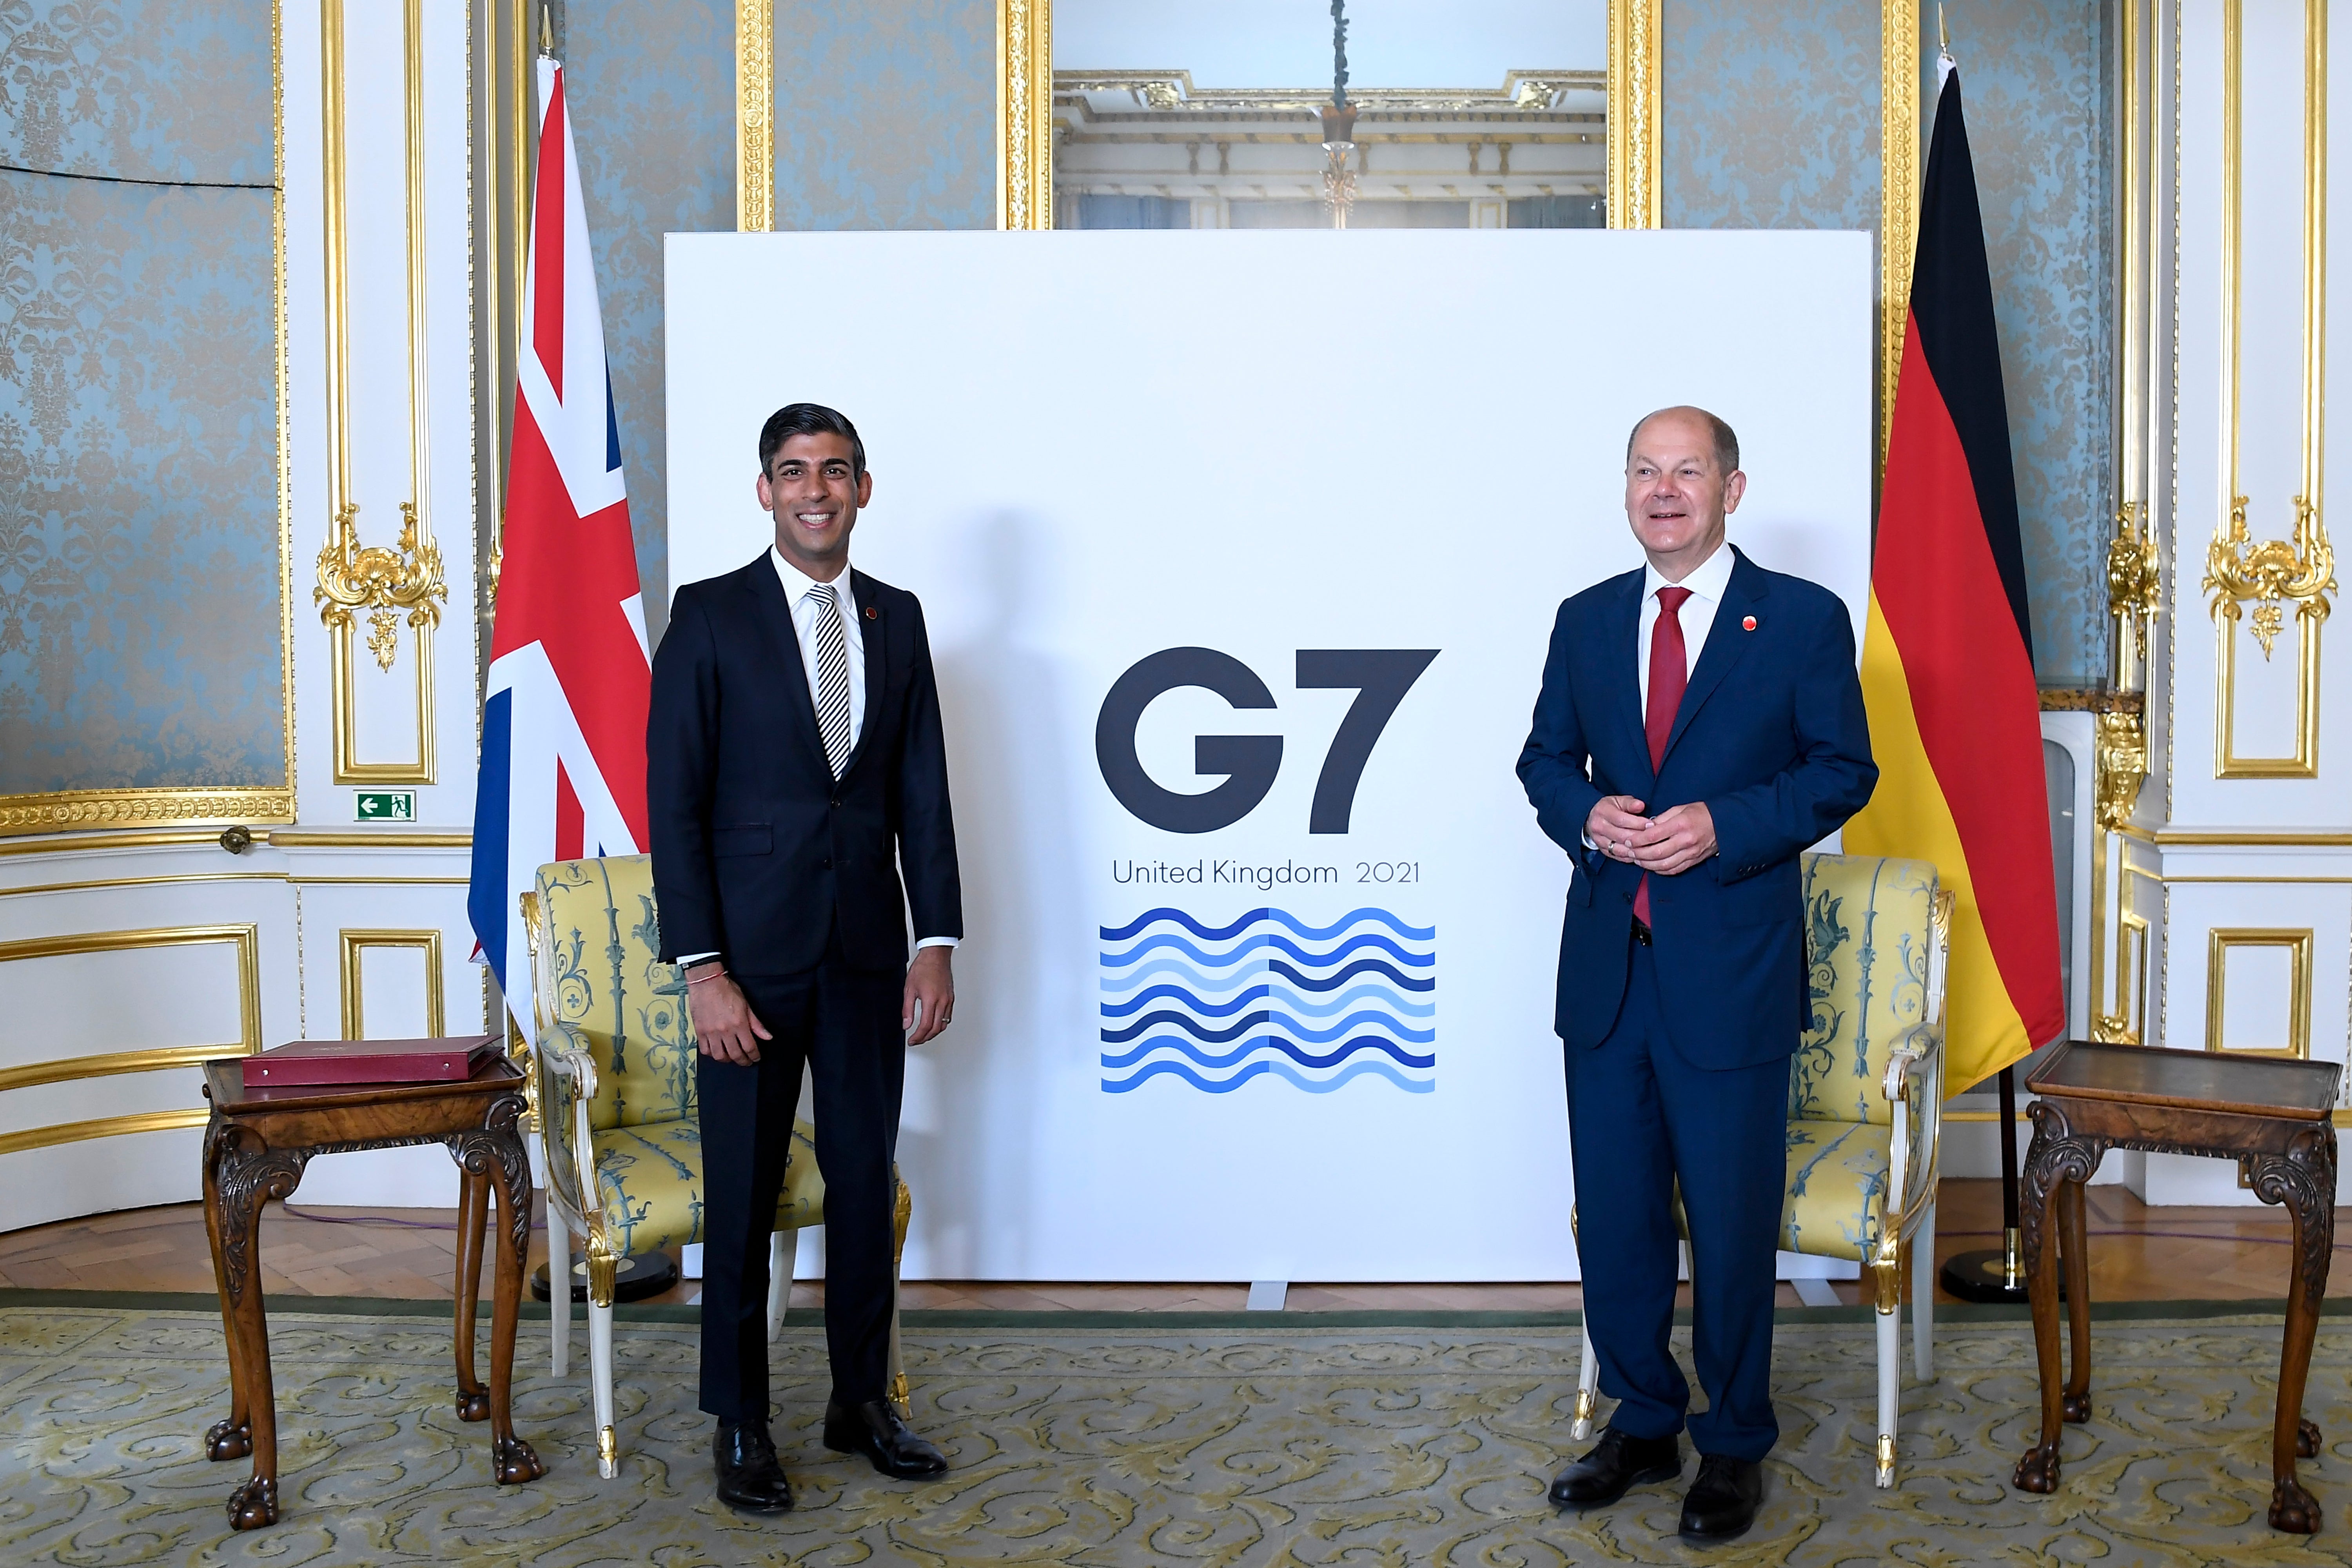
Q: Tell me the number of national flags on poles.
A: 2